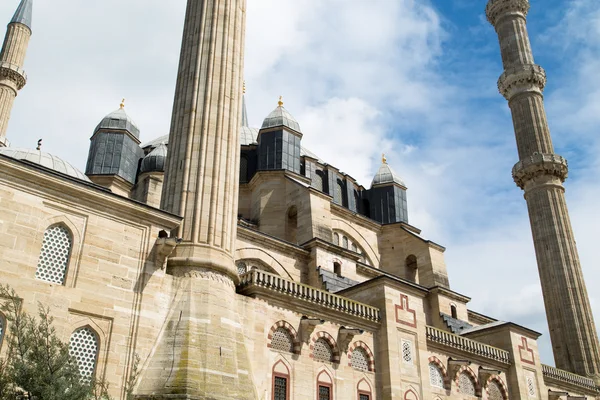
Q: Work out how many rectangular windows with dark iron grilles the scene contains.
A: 3